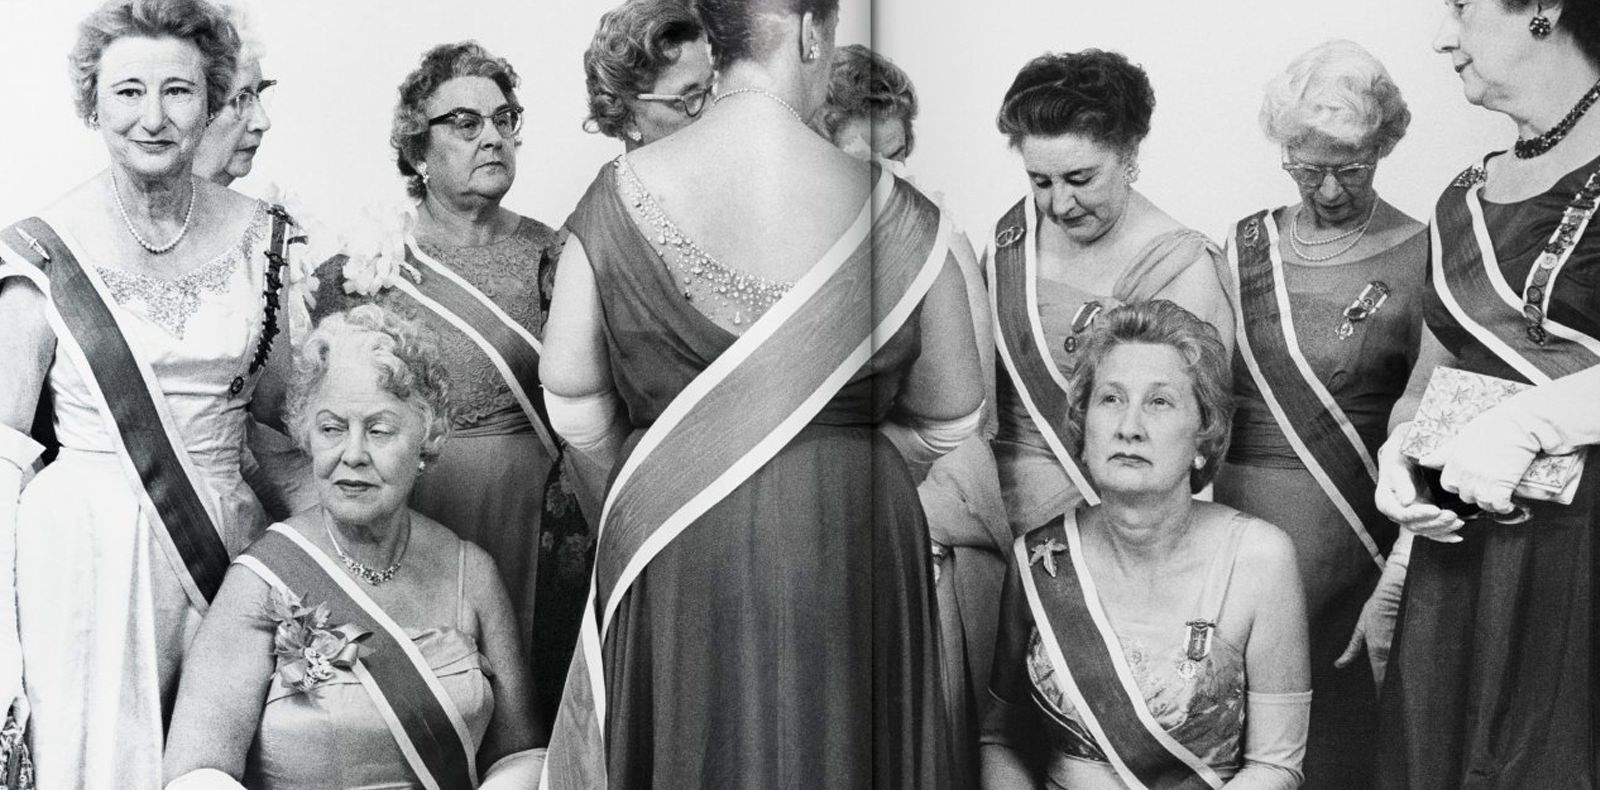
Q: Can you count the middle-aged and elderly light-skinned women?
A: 11